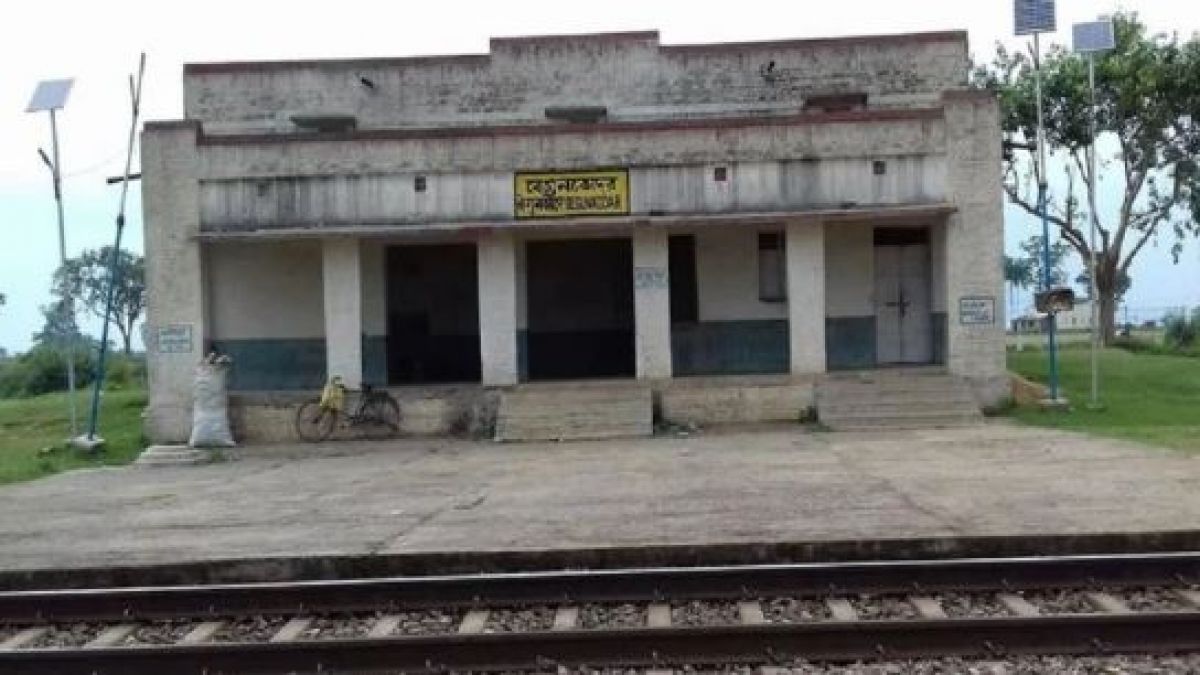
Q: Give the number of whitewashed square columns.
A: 4